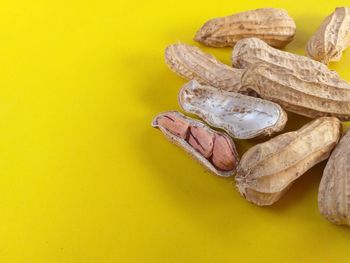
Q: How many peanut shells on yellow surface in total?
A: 9